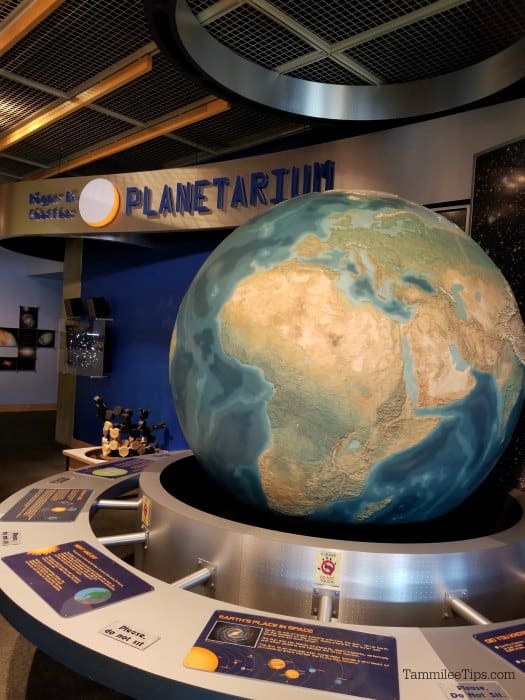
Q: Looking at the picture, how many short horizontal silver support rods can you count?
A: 5